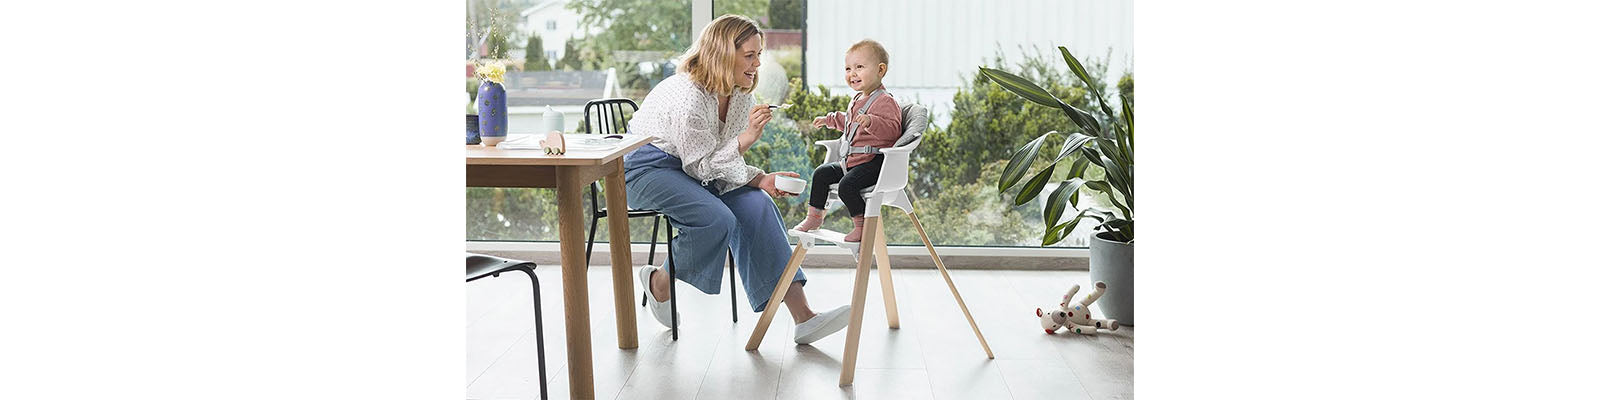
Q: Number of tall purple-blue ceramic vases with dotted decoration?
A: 1